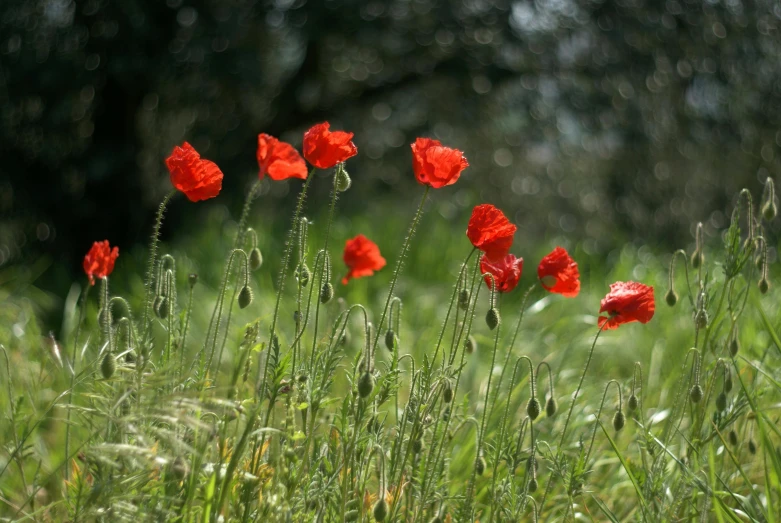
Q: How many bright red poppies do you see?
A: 10